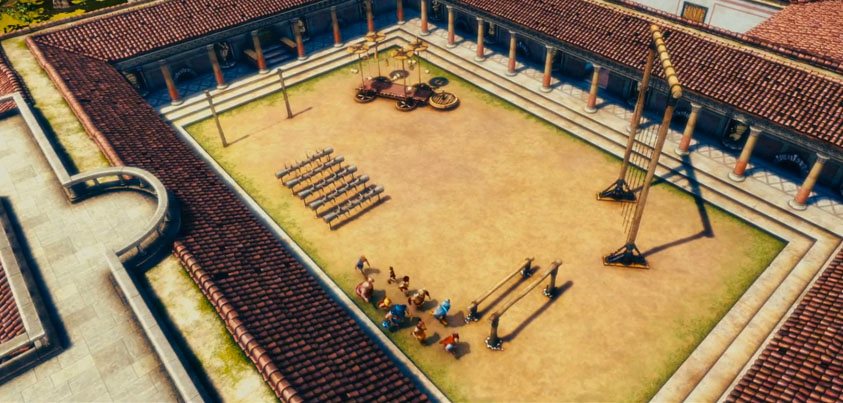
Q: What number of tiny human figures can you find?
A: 11